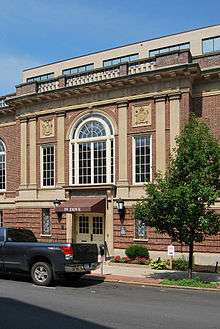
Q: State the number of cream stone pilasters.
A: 6